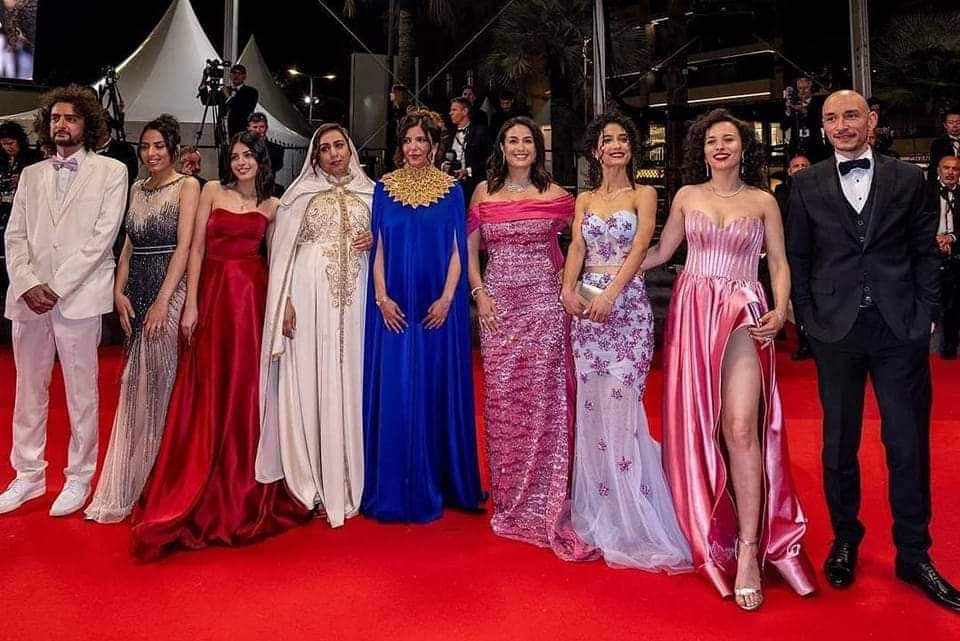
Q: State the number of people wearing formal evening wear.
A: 9